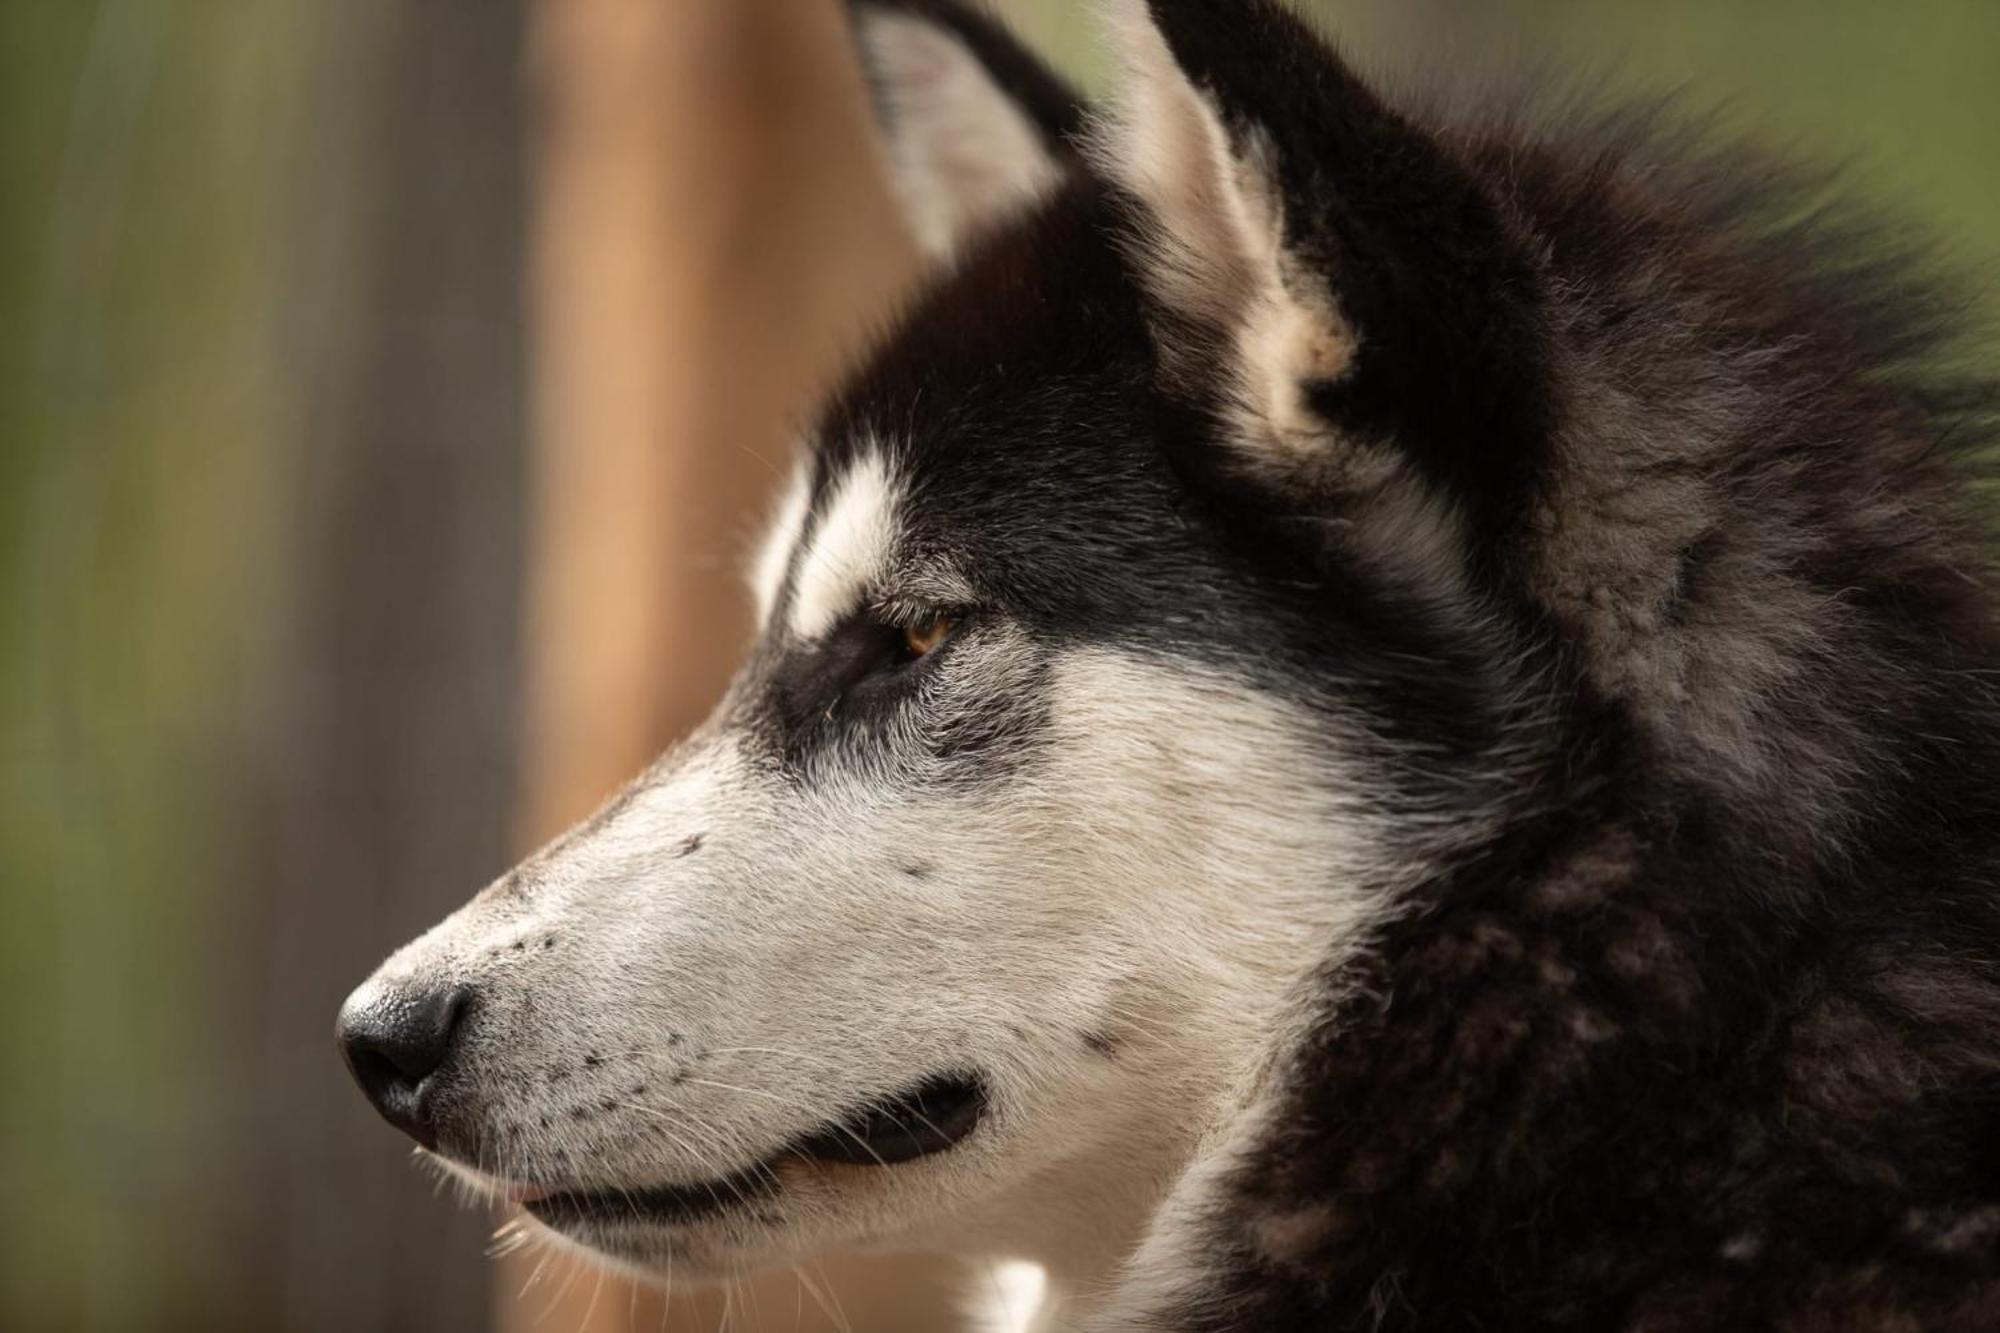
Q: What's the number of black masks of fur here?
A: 1